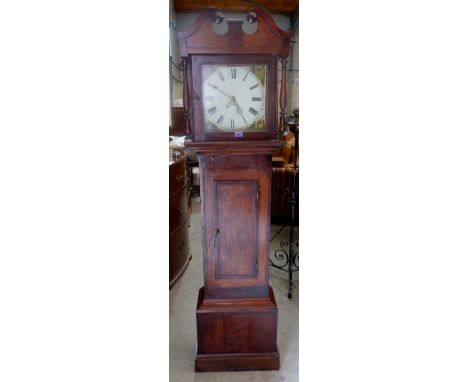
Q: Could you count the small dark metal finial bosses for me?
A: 2